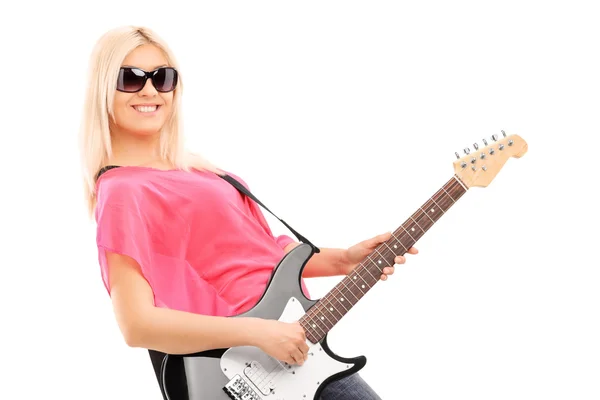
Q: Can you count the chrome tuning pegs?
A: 6